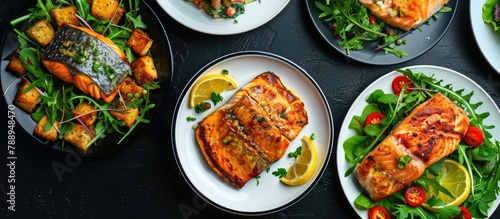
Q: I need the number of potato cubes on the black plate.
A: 12